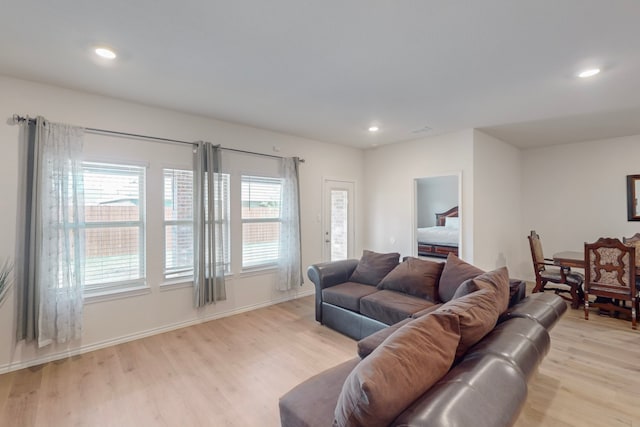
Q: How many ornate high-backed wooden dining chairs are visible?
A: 3